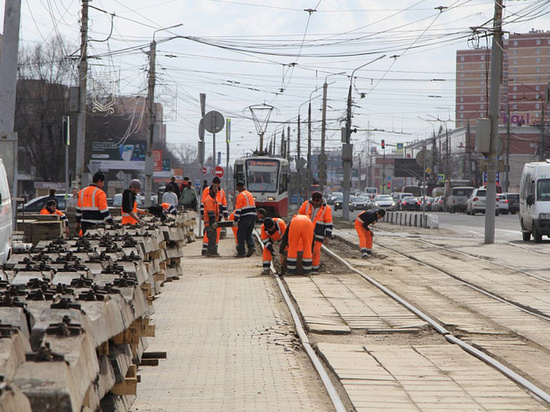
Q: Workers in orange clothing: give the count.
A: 12